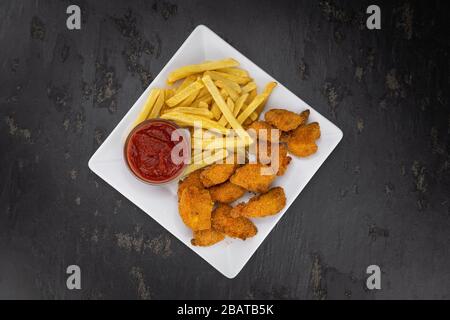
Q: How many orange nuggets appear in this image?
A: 12